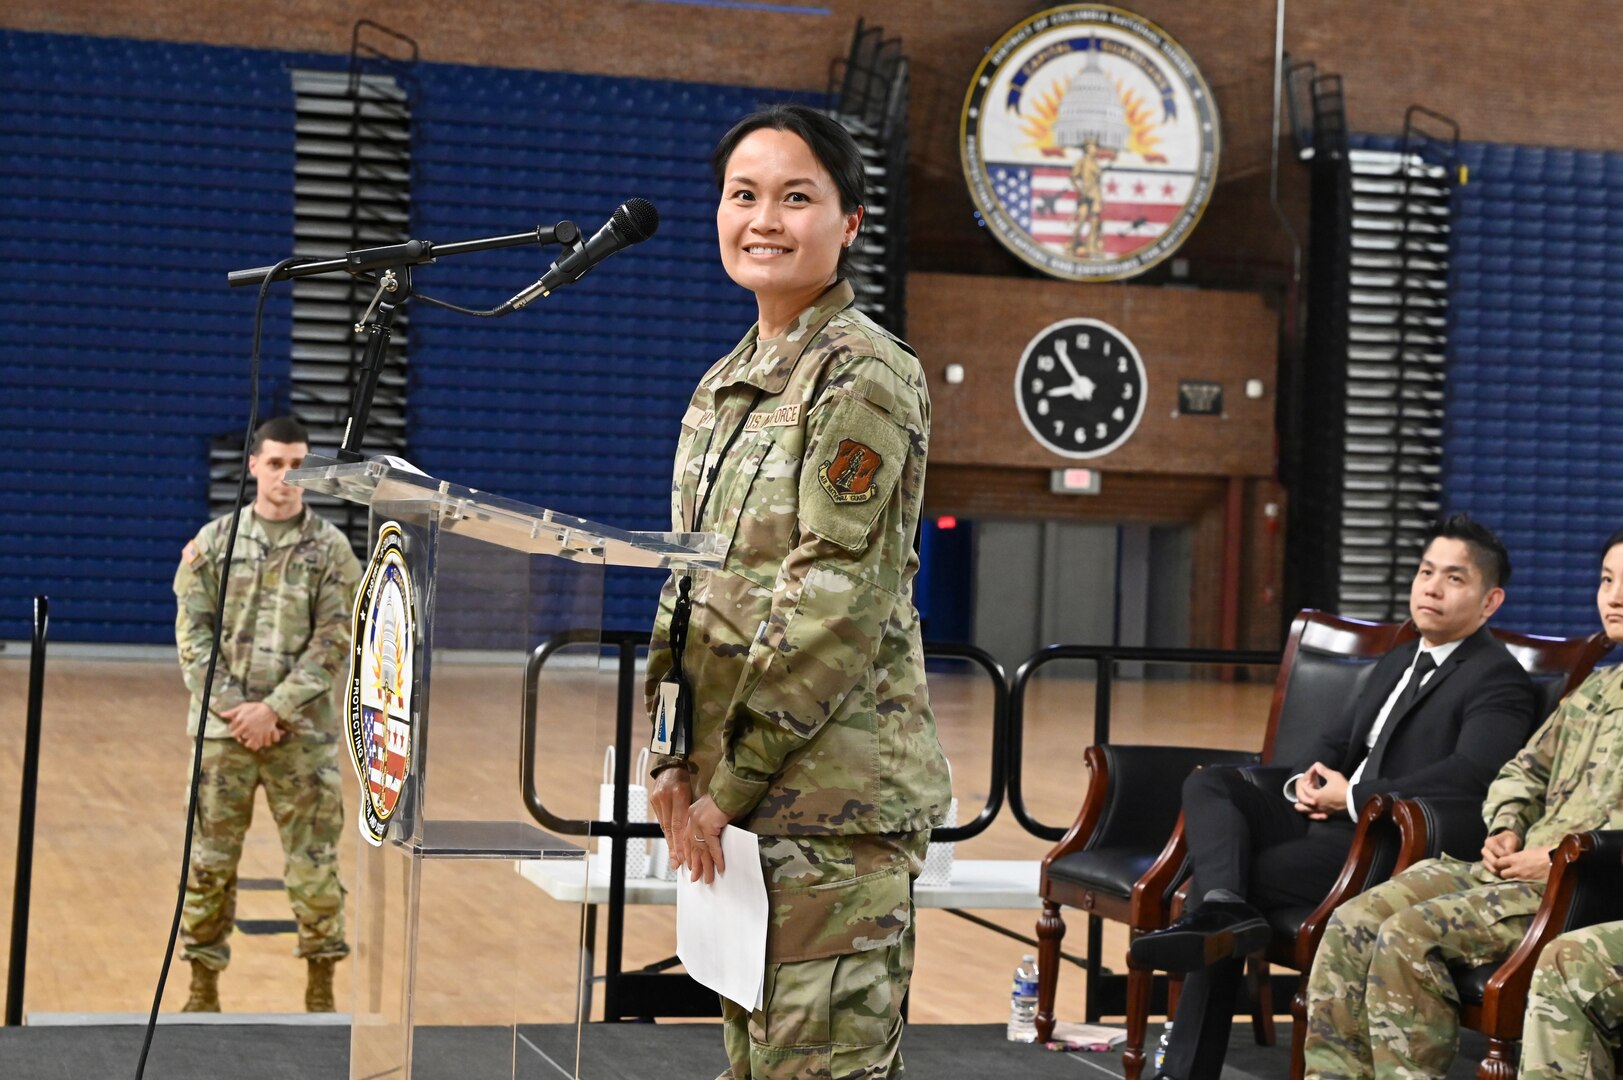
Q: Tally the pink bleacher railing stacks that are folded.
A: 0